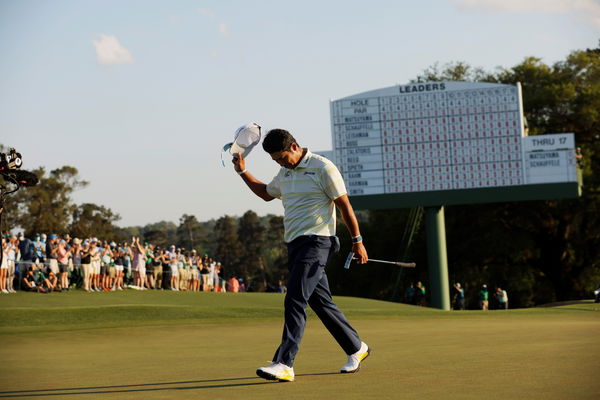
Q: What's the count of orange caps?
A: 0